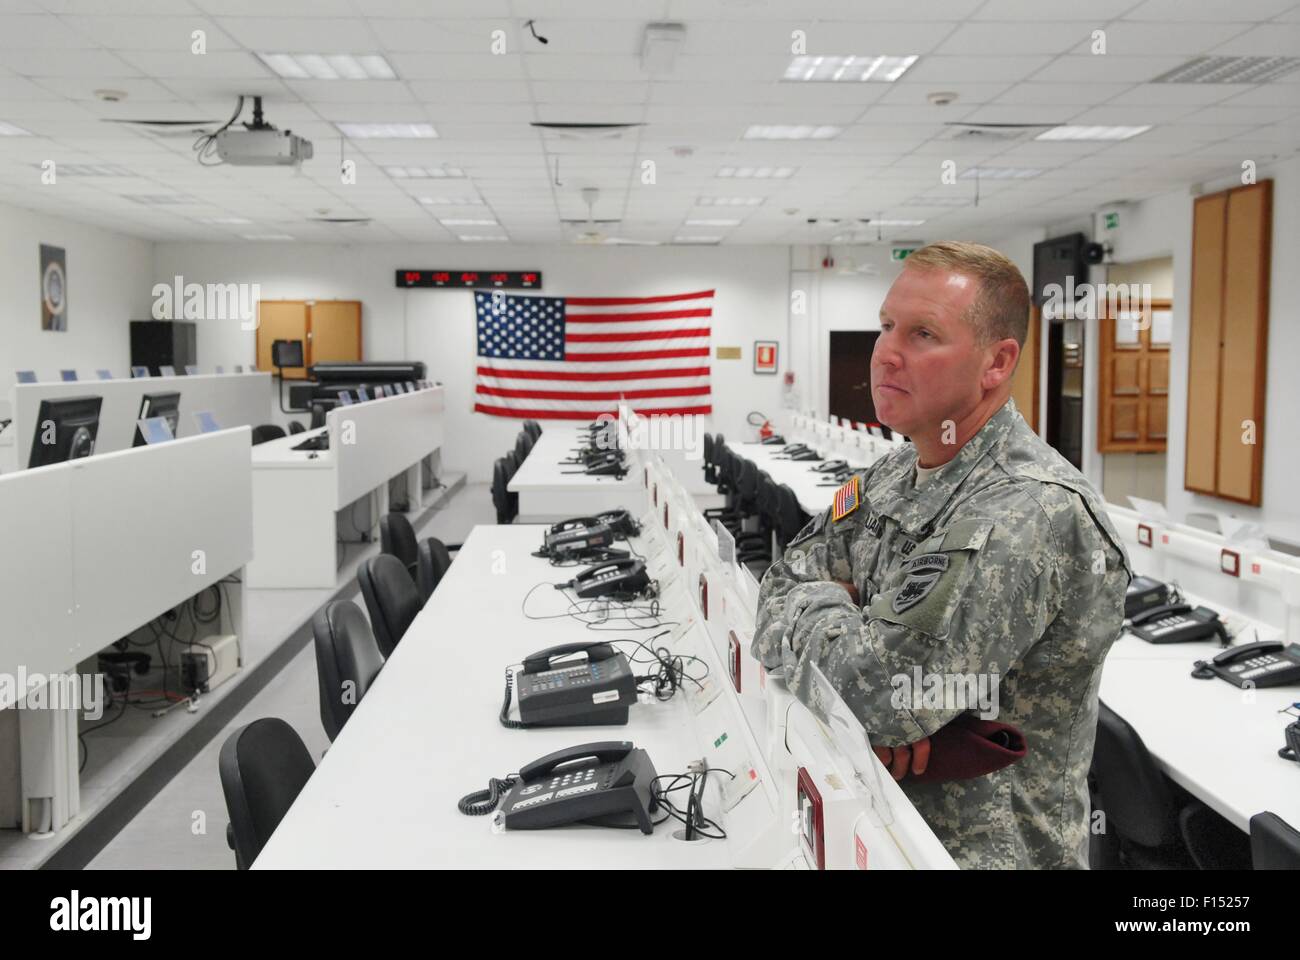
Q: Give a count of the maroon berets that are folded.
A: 1